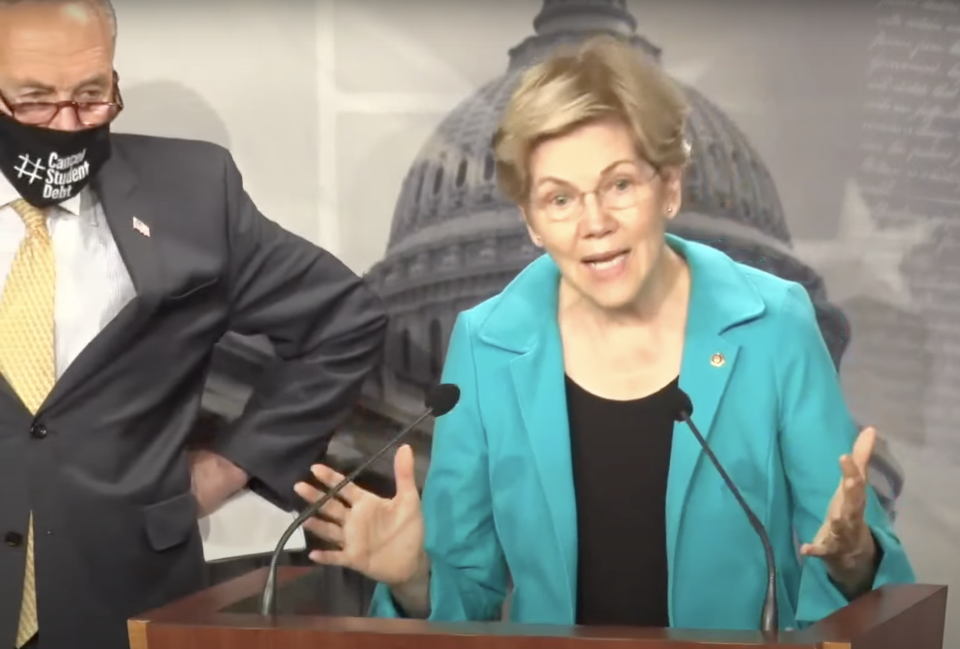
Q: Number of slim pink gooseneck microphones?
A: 0